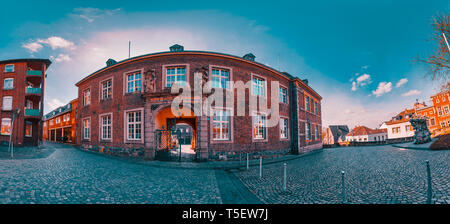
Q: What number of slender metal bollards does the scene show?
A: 5